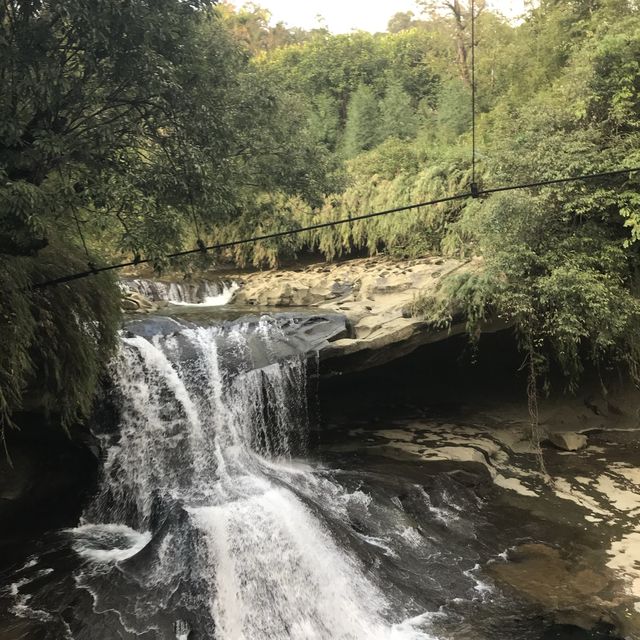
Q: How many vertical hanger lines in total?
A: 3